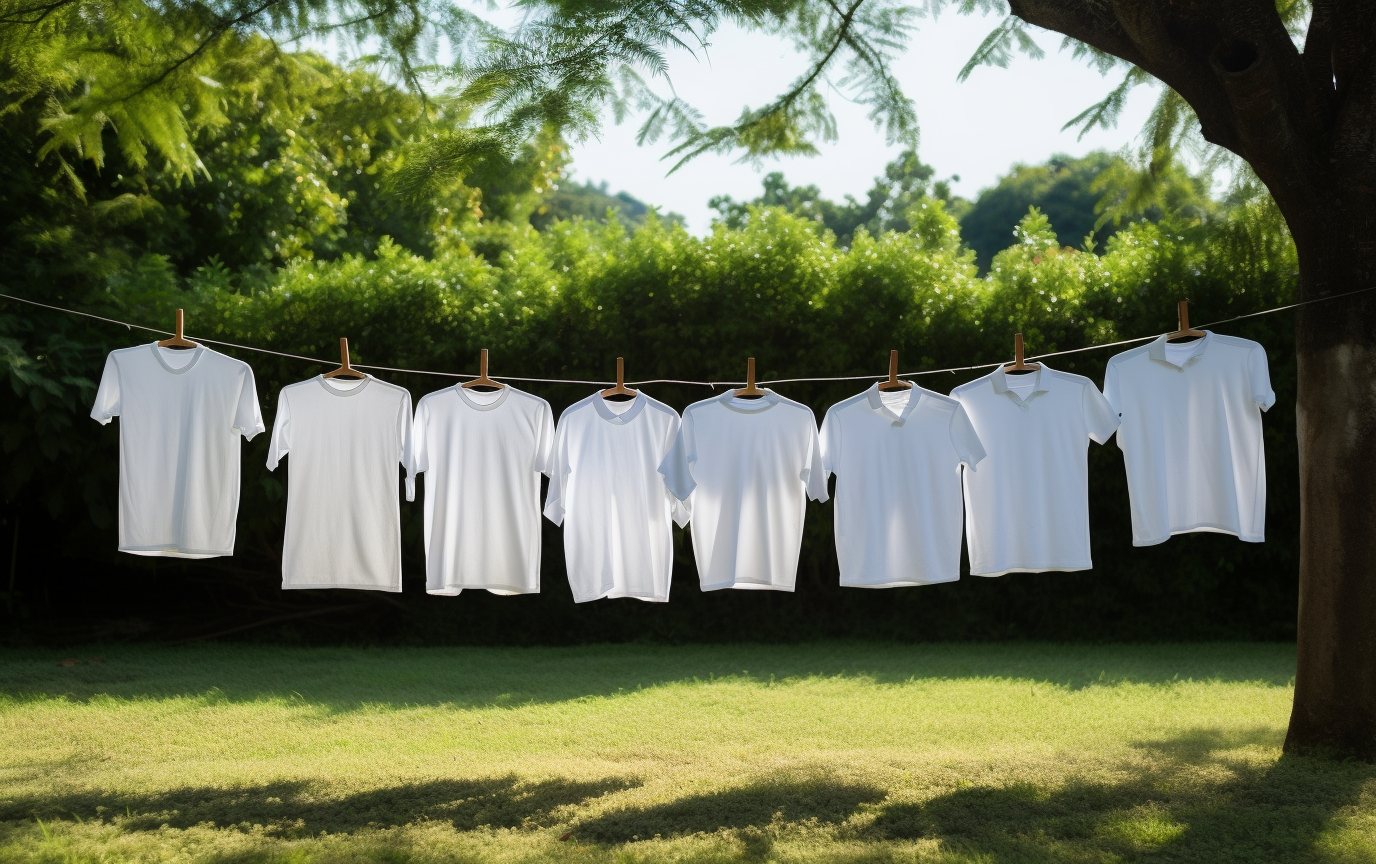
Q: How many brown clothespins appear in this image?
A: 8